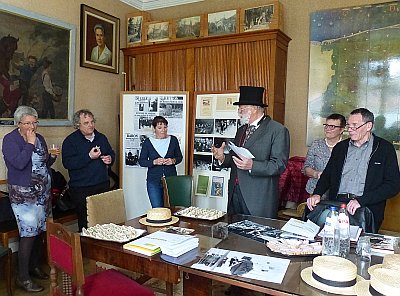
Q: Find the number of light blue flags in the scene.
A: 0